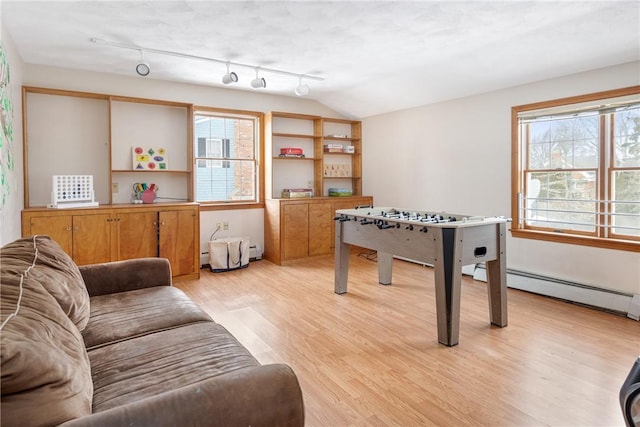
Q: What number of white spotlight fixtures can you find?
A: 4